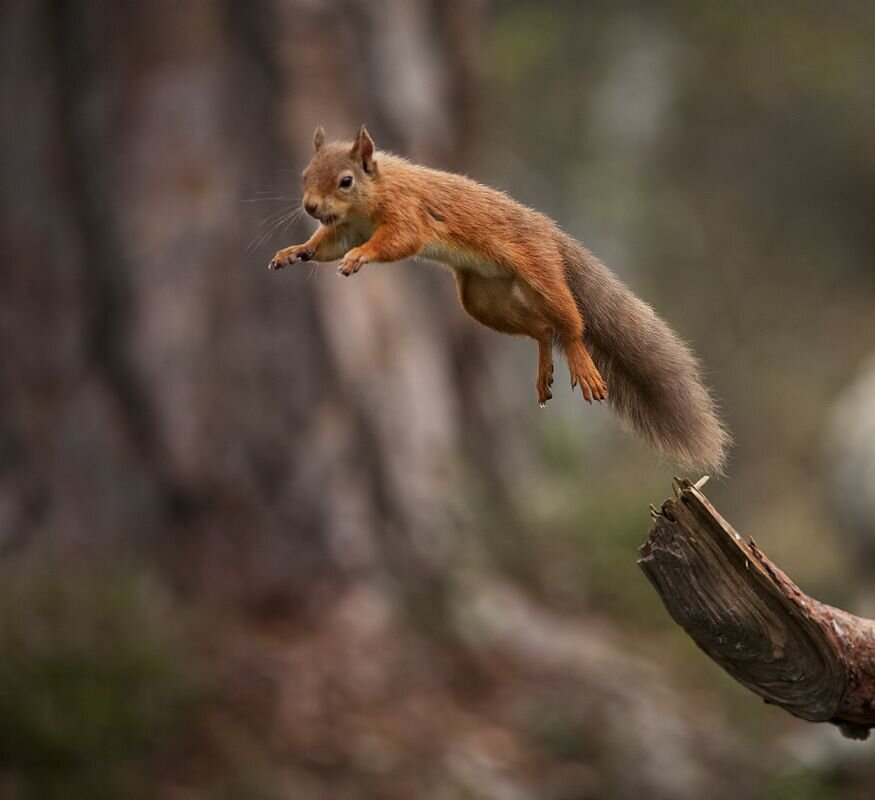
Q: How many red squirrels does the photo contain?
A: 1